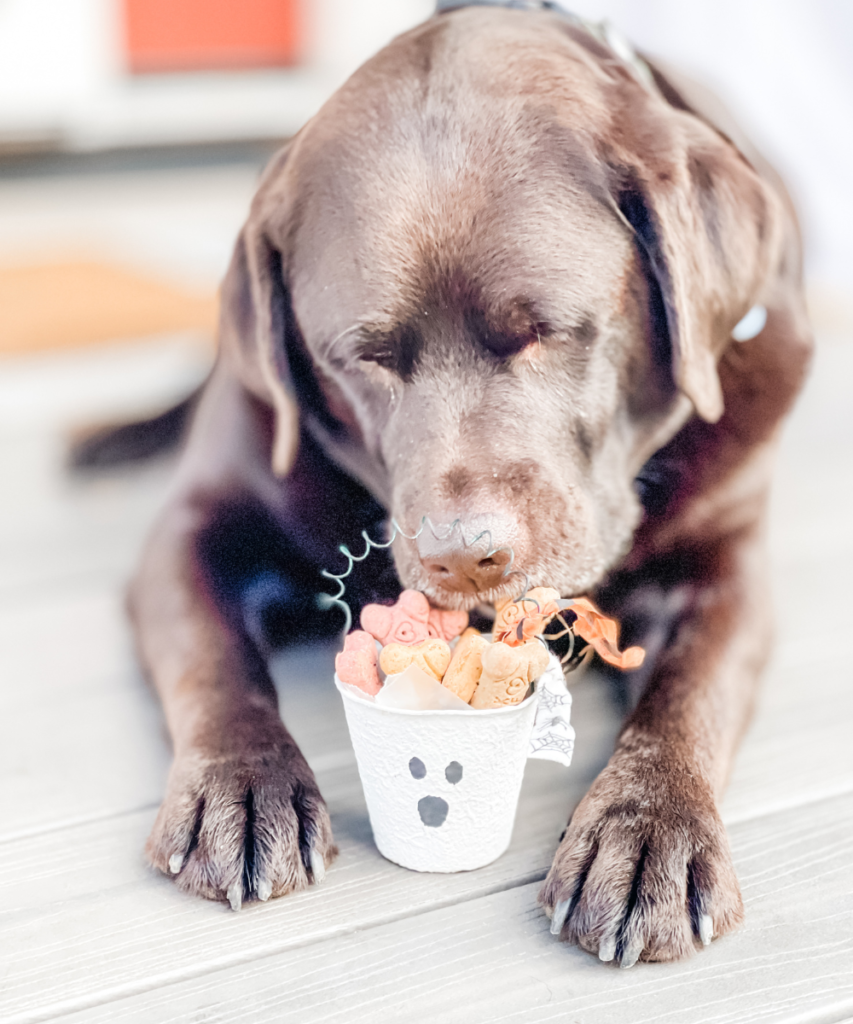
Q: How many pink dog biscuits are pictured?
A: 3